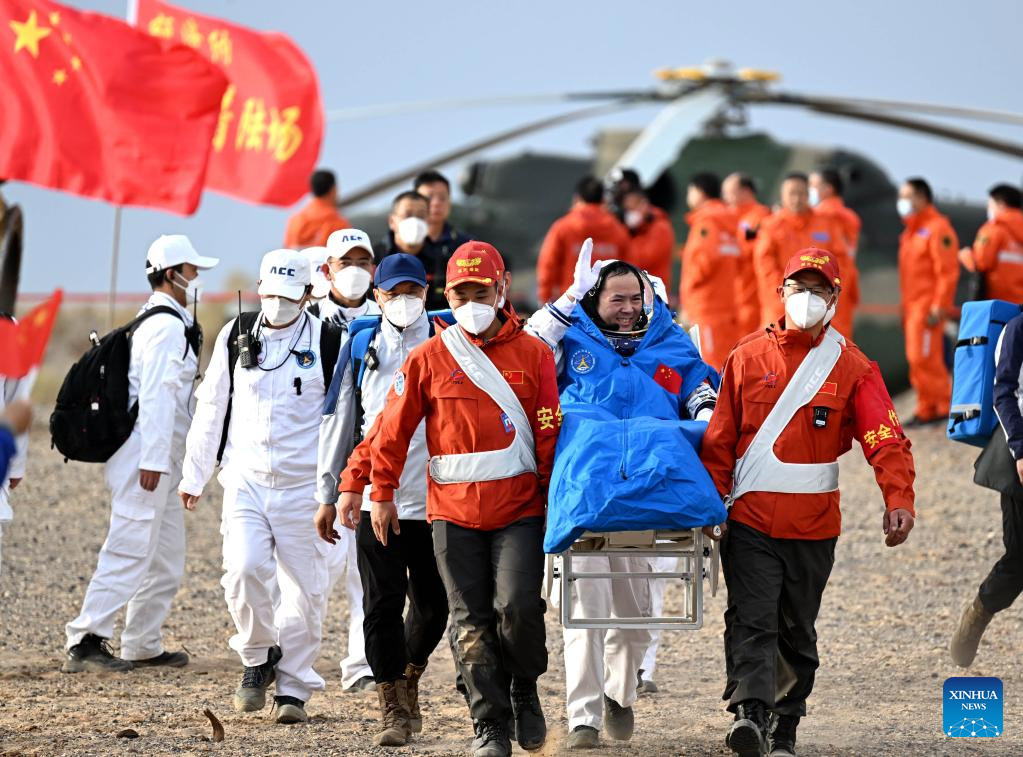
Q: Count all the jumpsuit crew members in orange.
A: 9